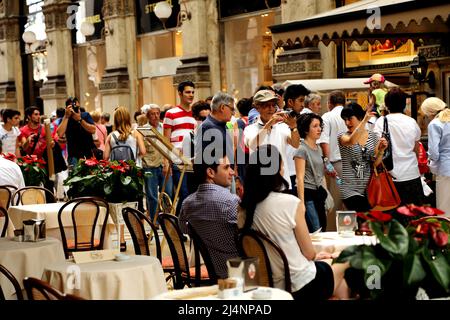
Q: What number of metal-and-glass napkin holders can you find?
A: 3